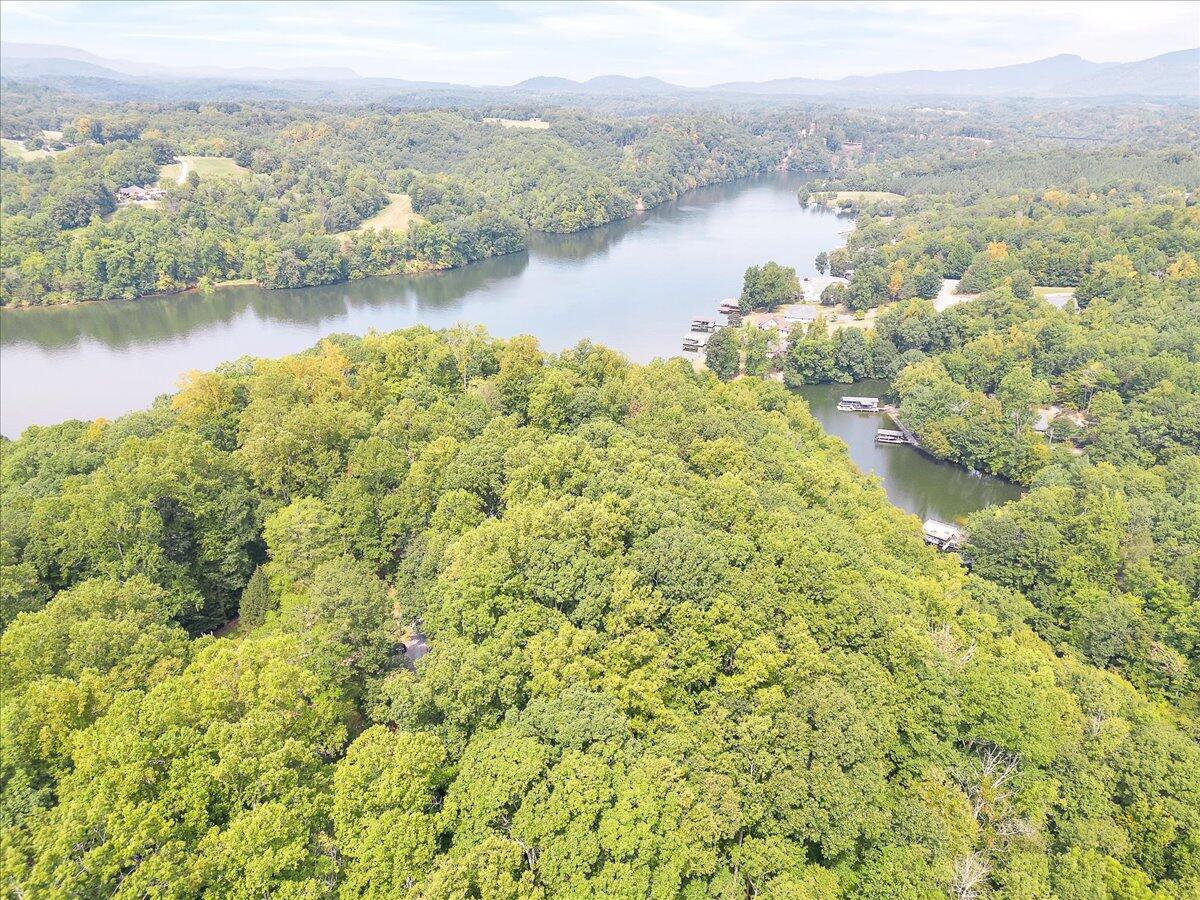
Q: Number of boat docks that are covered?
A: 6